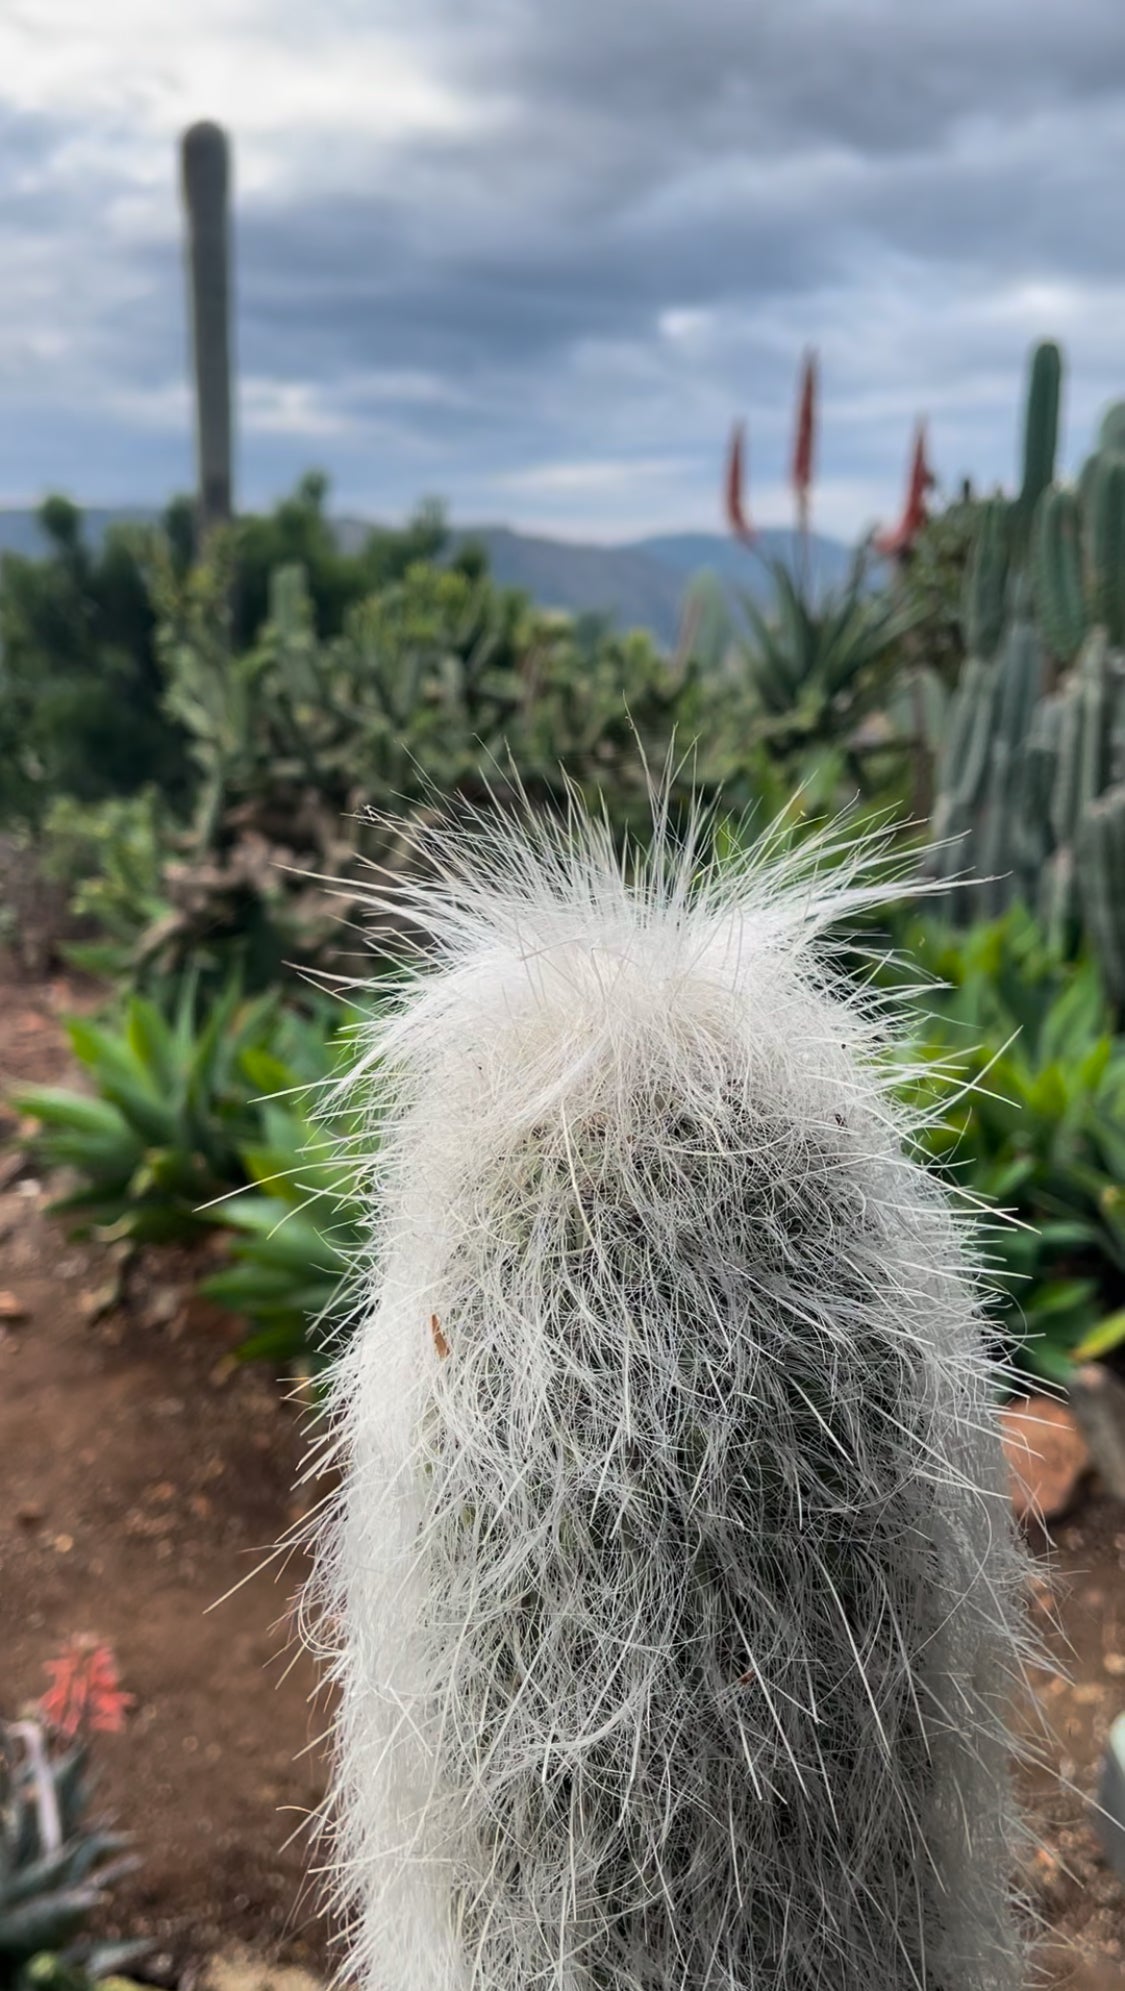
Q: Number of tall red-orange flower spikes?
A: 3